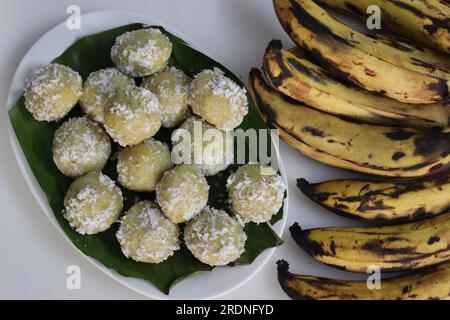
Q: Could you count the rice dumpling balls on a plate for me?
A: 14